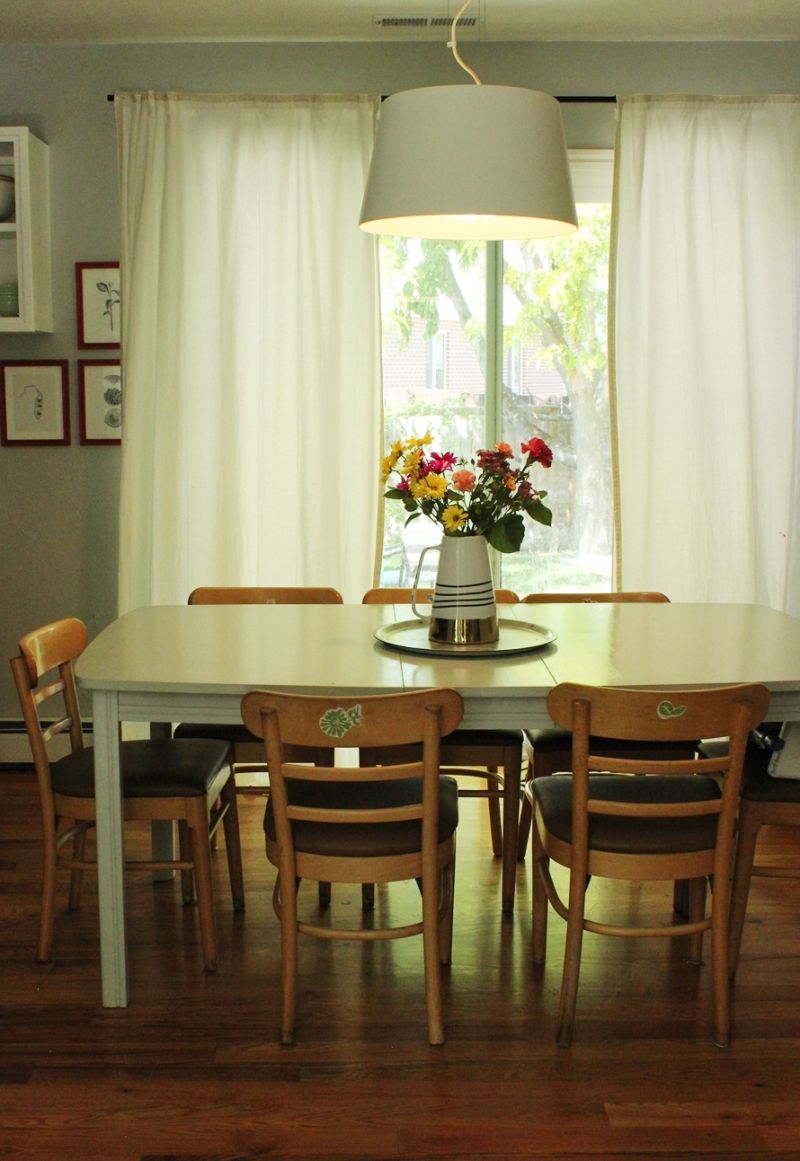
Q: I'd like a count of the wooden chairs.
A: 7